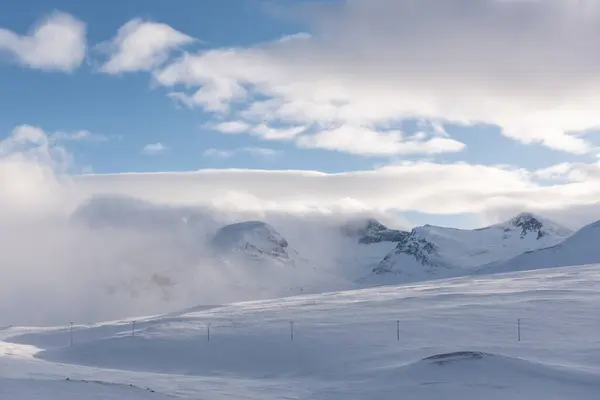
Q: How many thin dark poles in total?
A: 6